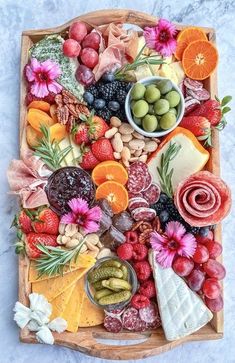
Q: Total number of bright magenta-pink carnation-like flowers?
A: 4